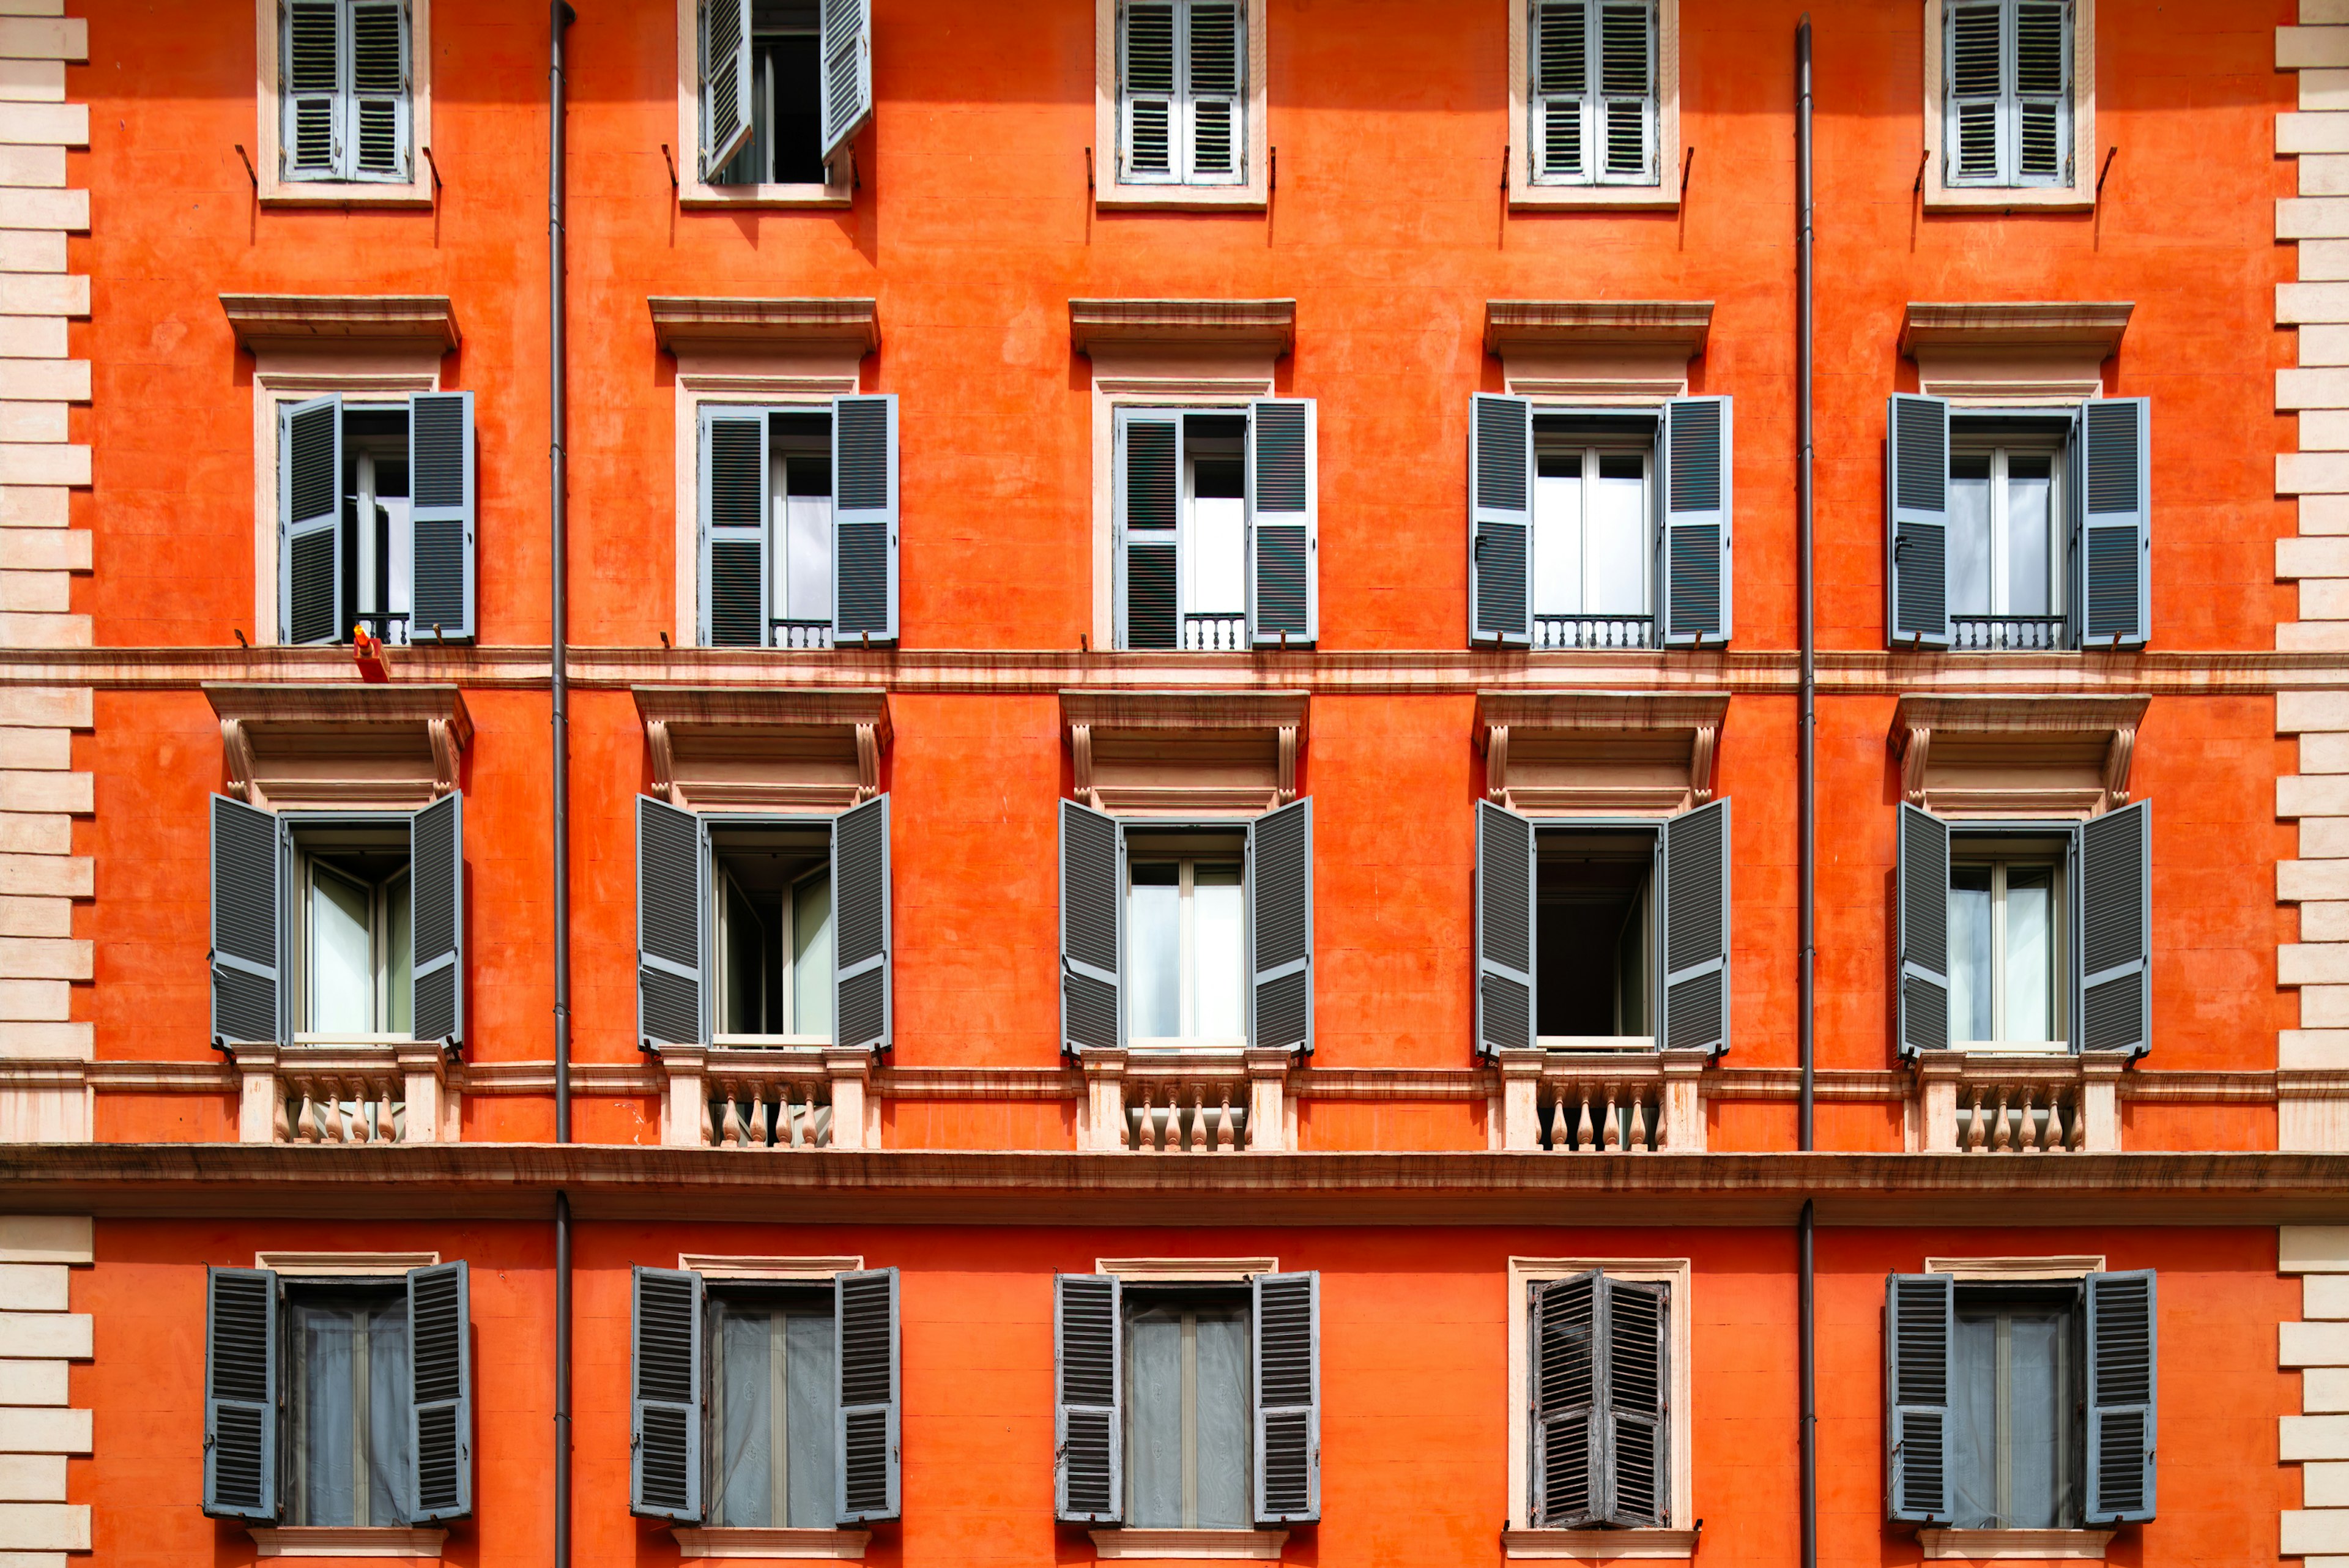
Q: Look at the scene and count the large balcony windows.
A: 5